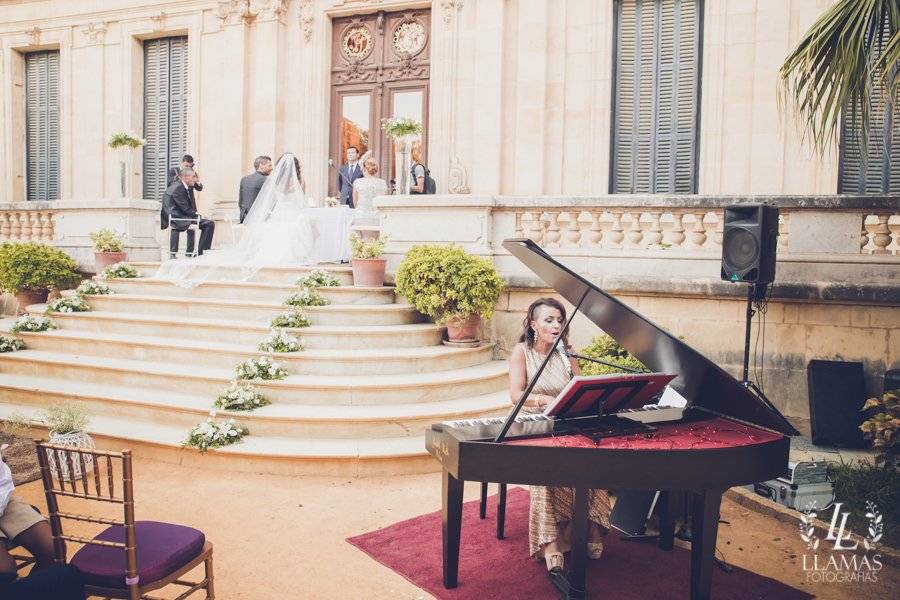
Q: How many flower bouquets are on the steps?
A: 12